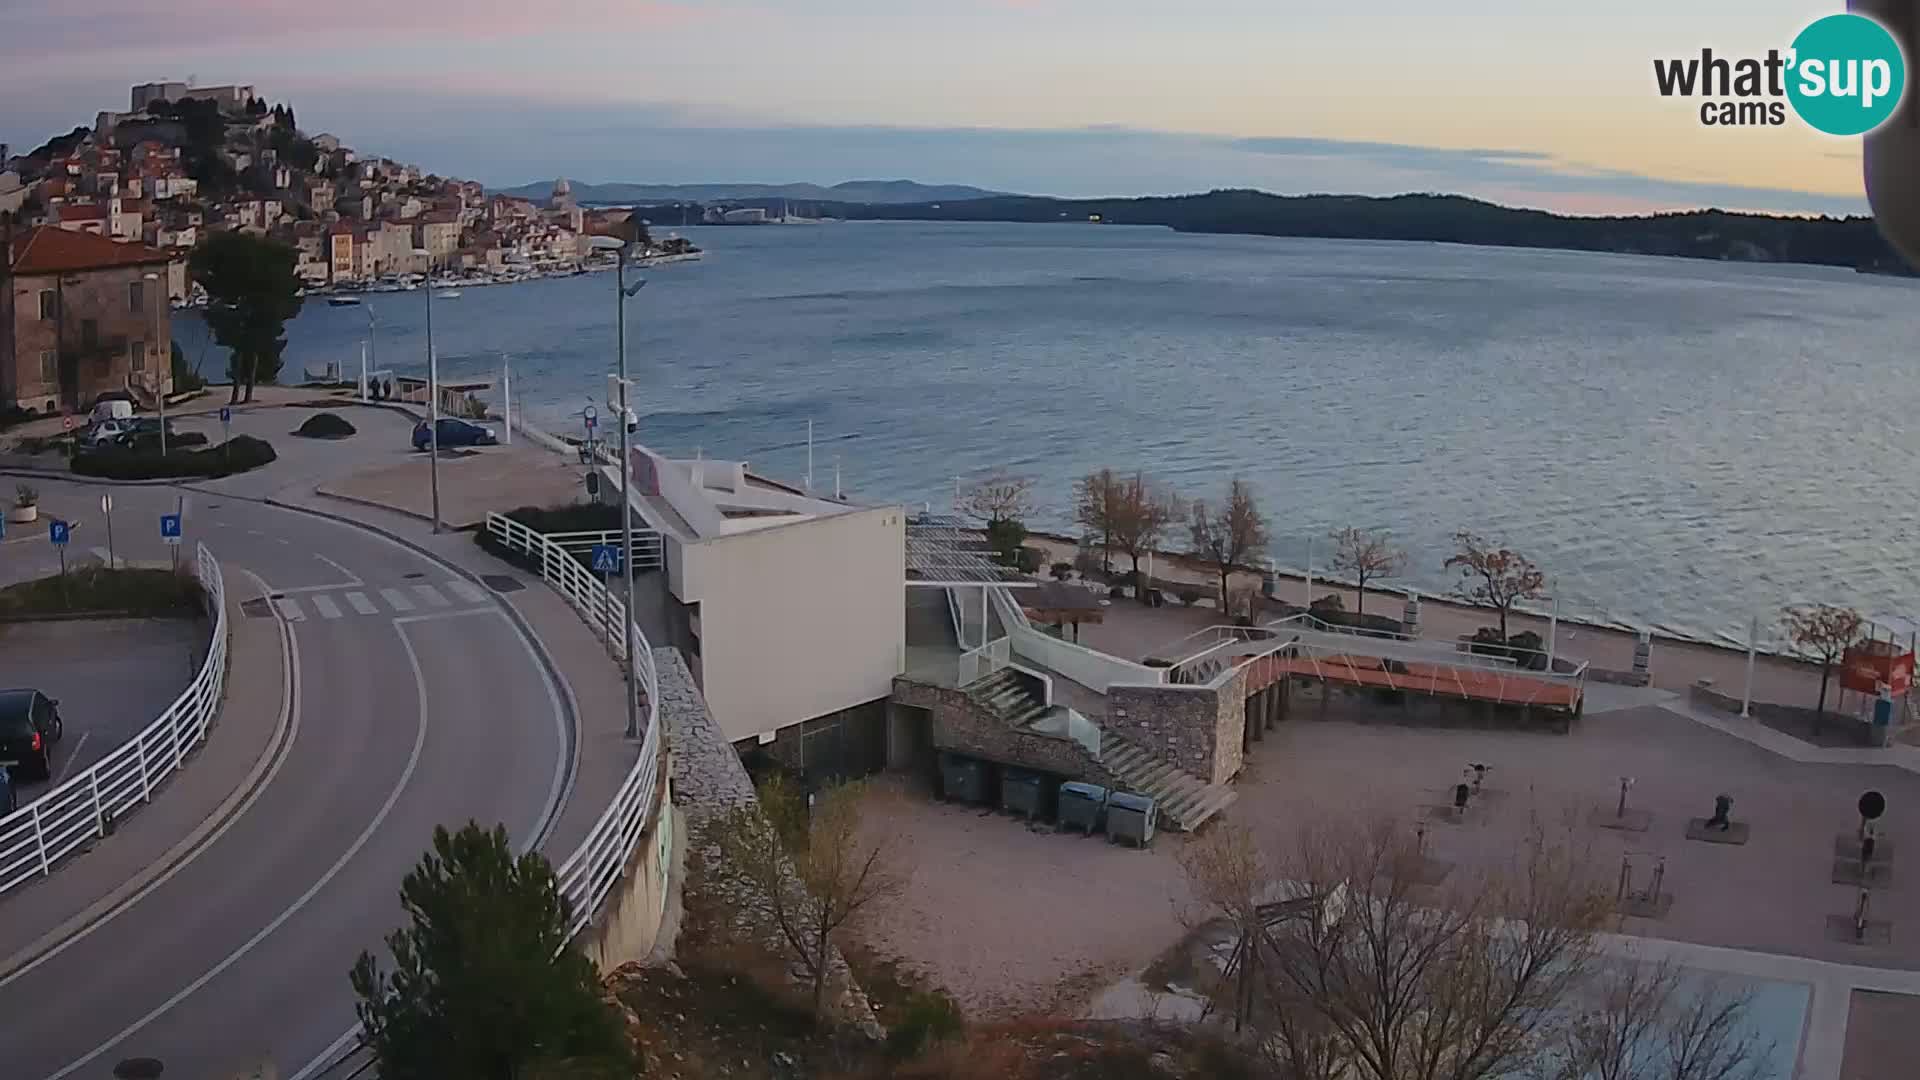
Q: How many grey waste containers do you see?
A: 4